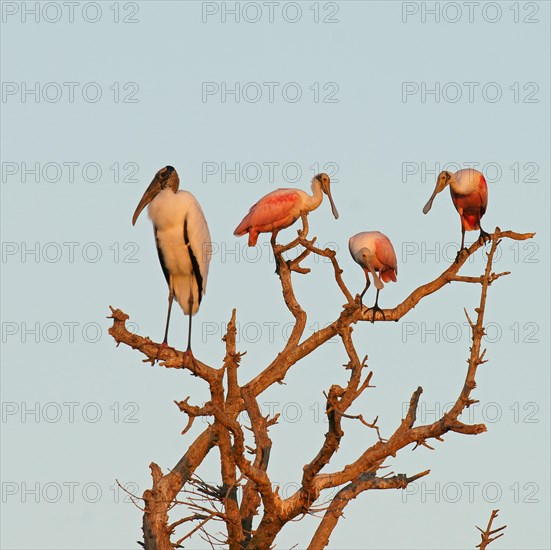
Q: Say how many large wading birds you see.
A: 4